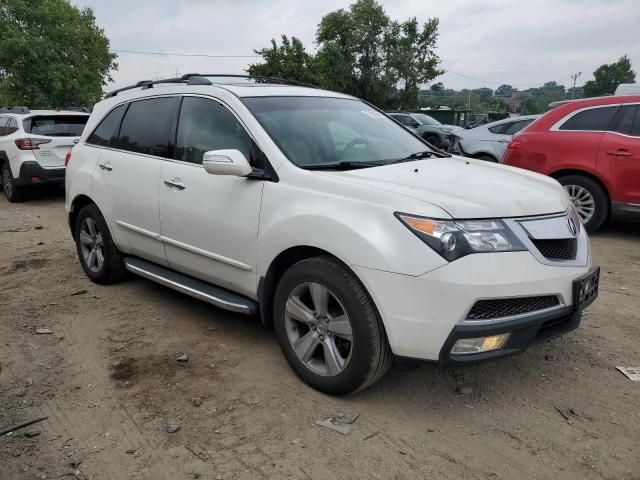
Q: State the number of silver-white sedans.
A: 1